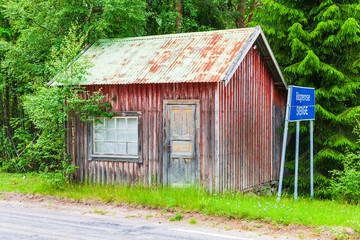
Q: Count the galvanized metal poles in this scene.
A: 3